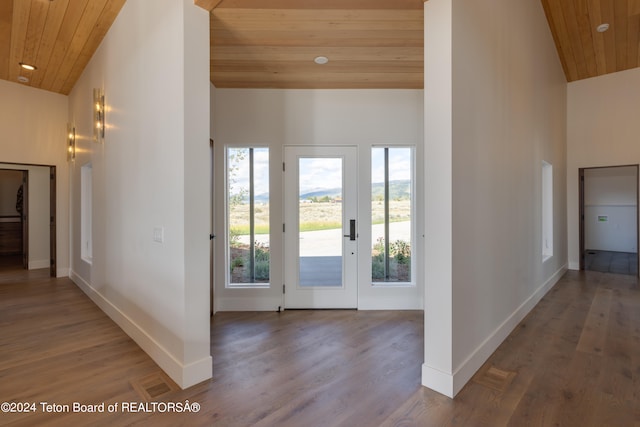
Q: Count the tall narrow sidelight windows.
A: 2